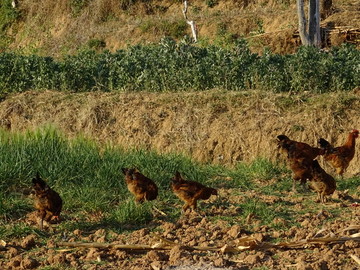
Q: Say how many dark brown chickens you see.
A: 6